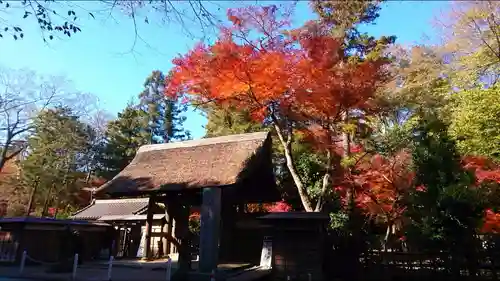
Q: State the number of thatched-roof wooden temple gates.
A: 1